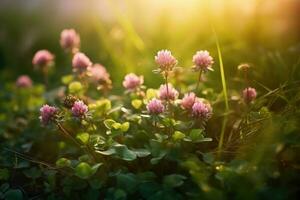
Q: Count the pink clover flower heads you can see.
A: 15